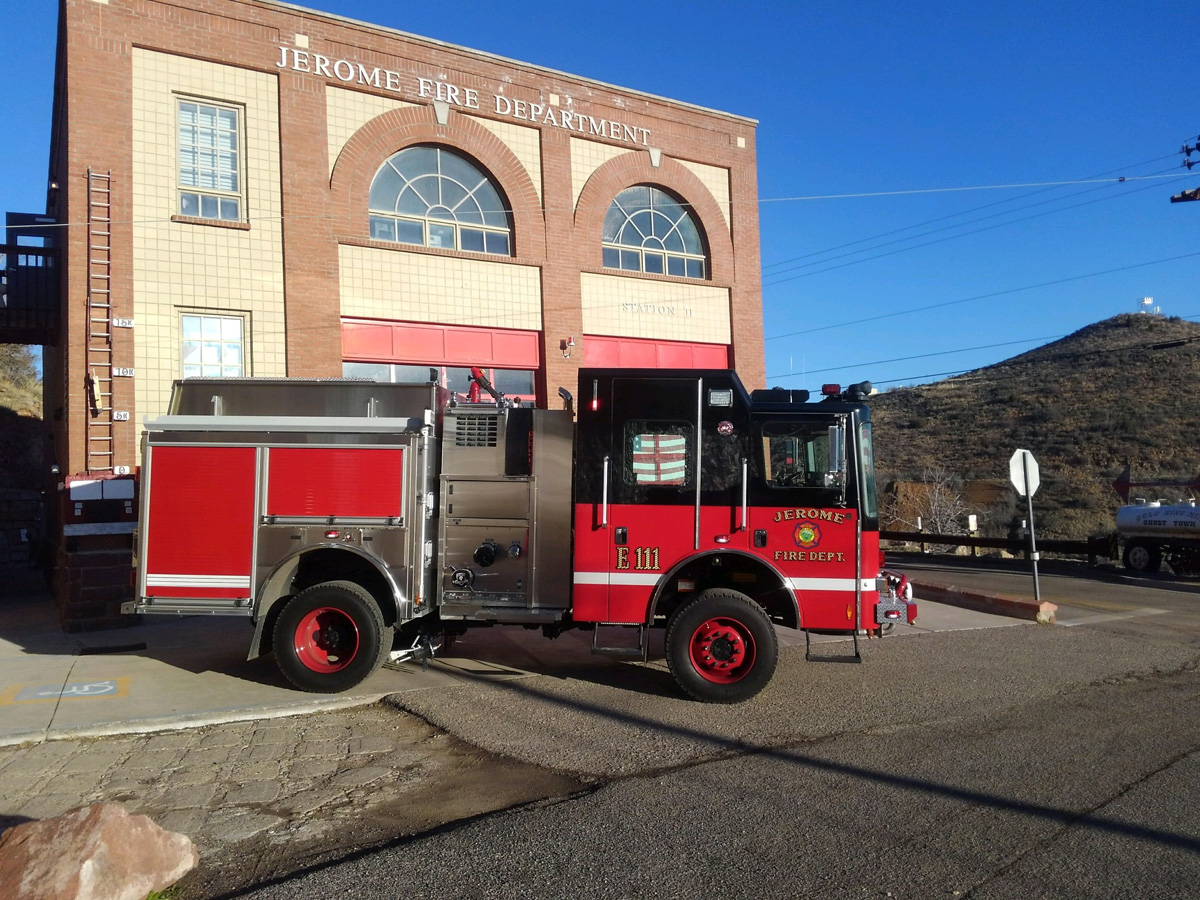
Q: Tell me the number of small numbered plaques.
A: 4